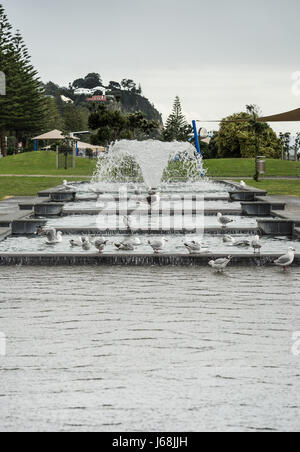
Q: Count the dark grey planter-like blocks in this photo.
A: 6